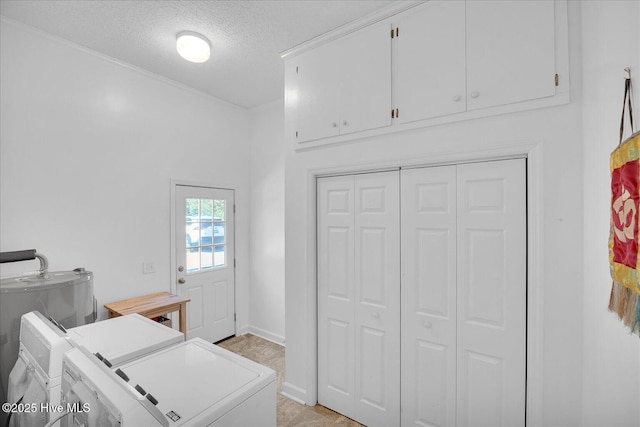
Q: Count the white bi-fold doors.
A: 2